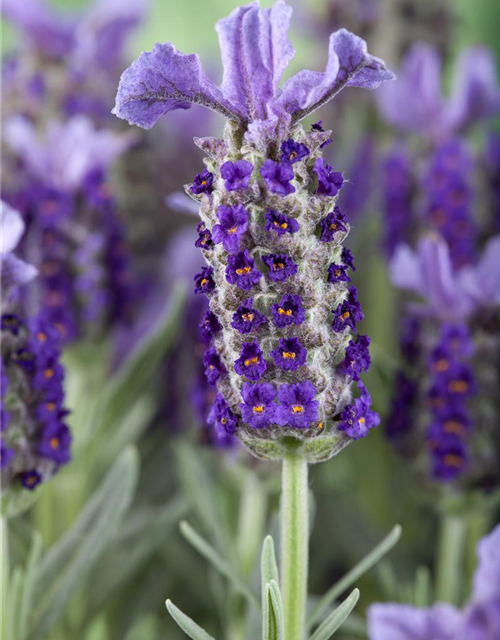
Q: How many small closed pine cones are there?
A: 0